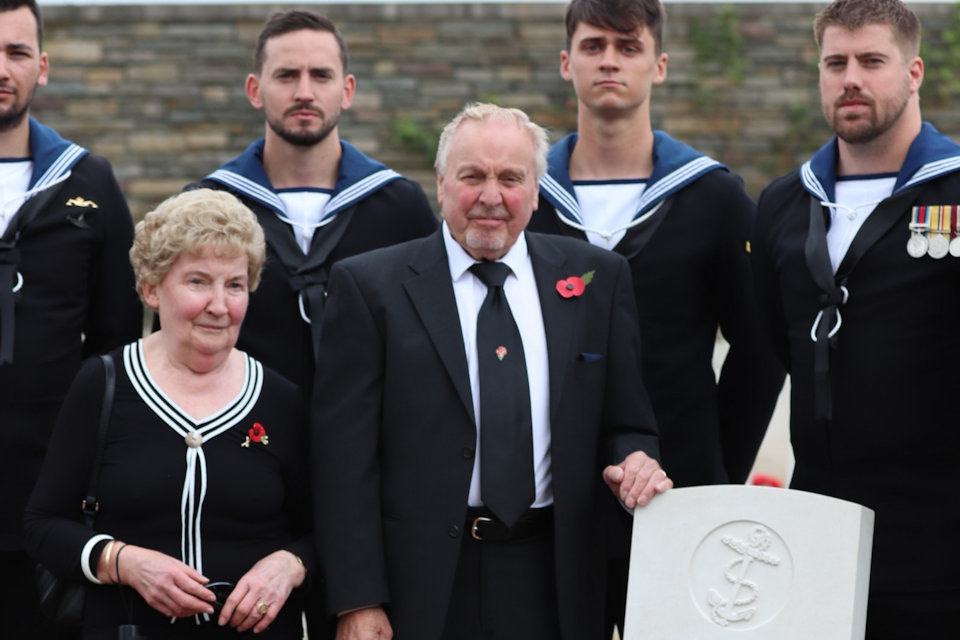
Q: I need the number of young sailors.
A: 4